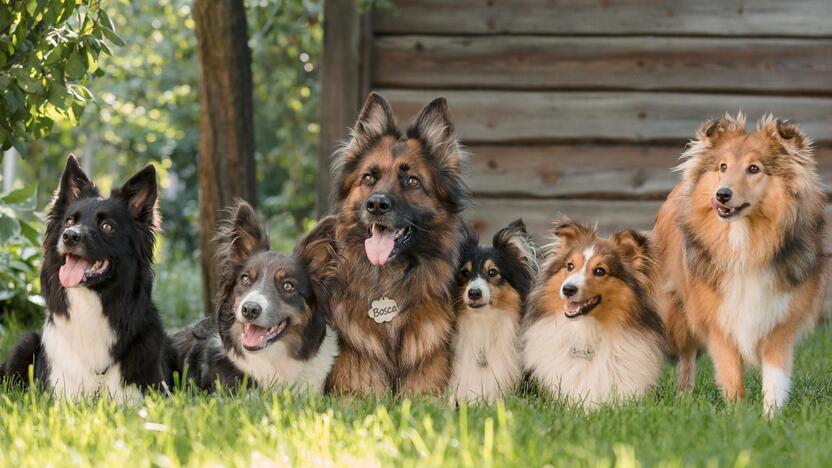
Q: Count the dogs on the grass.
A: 6